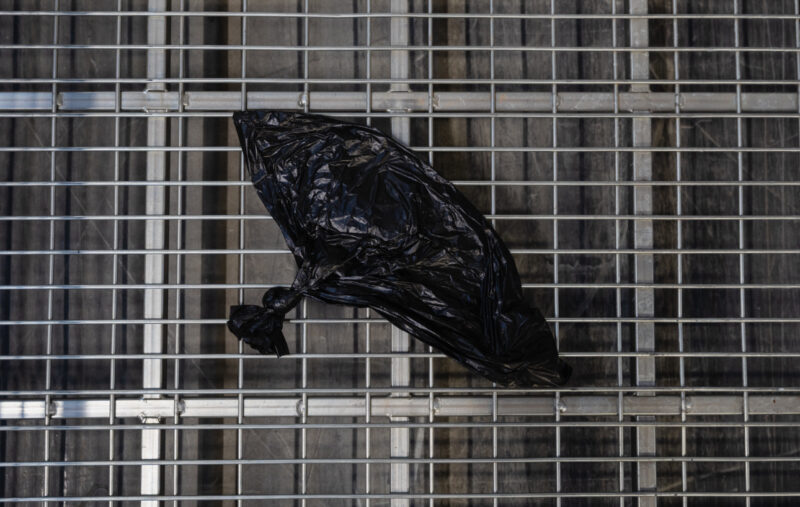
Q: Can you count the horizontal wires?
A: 15